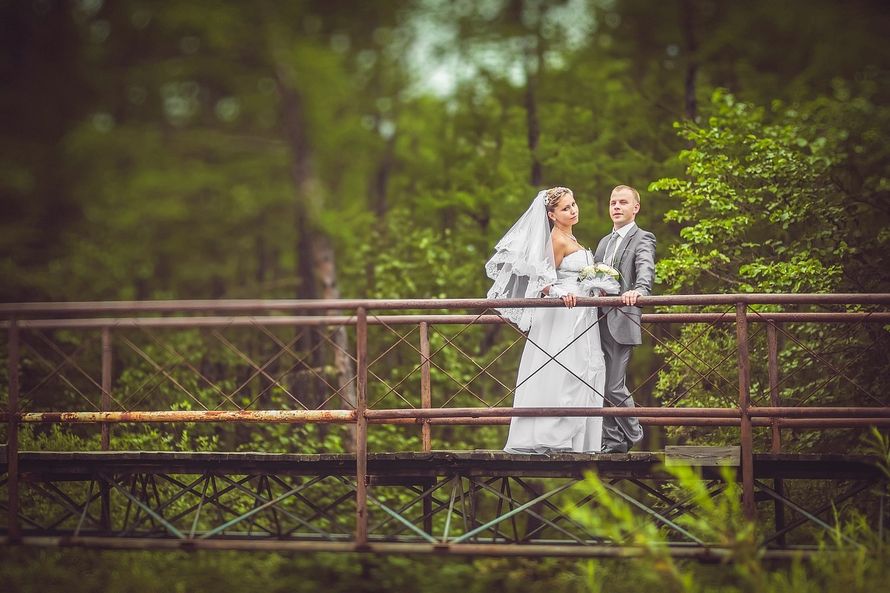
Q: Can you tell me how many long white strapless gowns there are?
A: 1